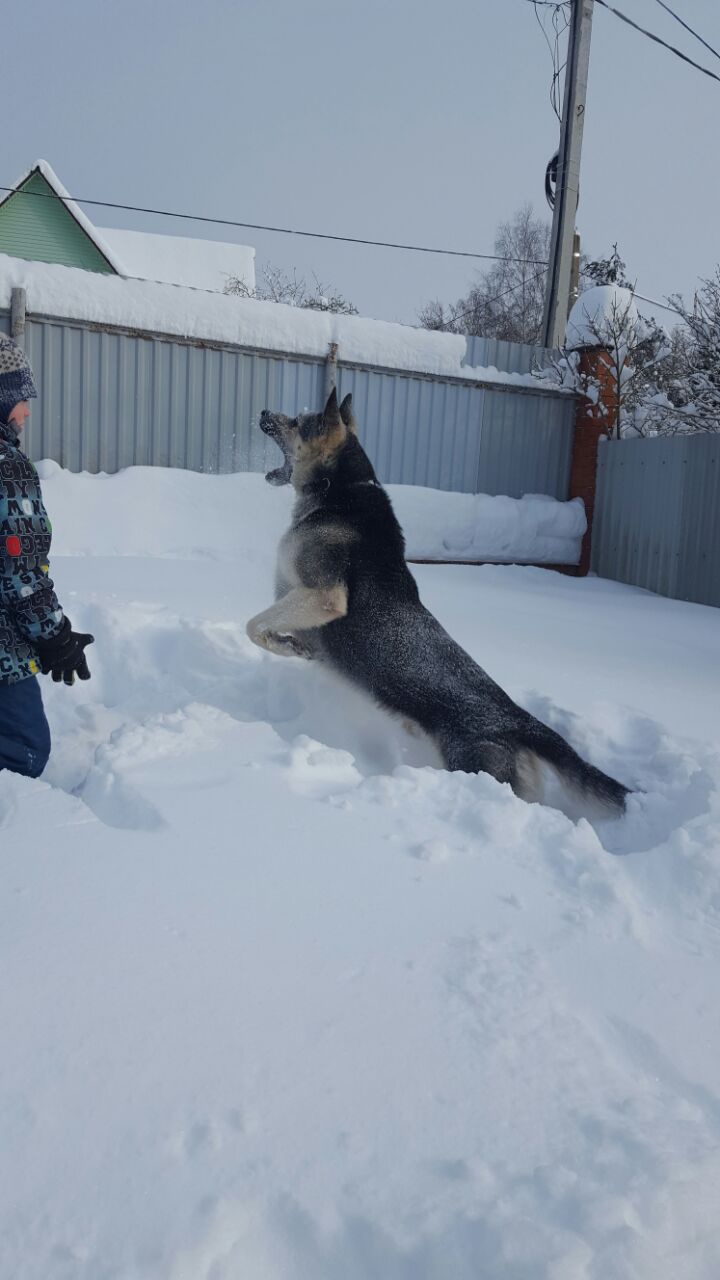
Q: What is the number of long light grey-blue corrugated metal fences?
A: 2